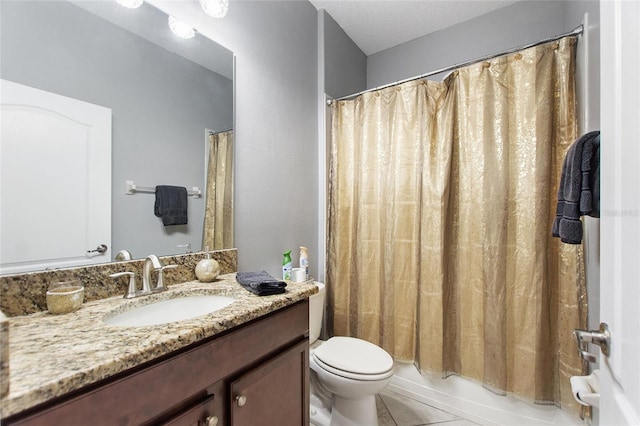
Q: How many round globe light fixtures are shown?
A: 3